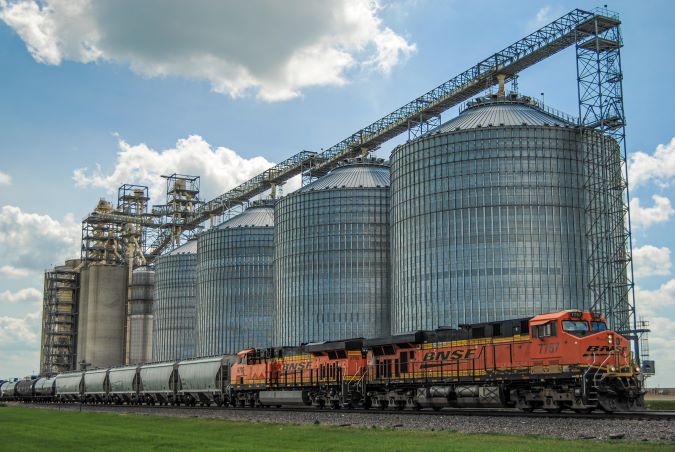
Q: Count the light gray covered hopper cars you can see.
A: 5